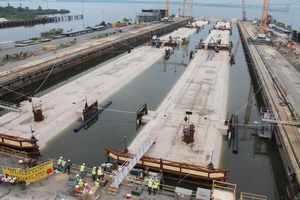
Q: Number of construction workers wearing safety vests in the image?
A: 10